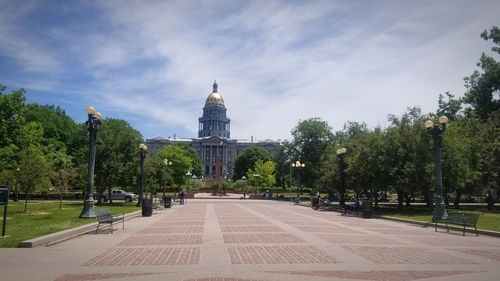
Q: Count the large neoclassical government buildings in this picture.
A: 1